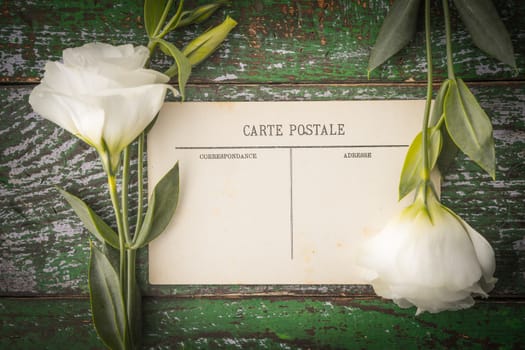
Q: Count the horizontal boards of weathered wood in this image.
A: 3